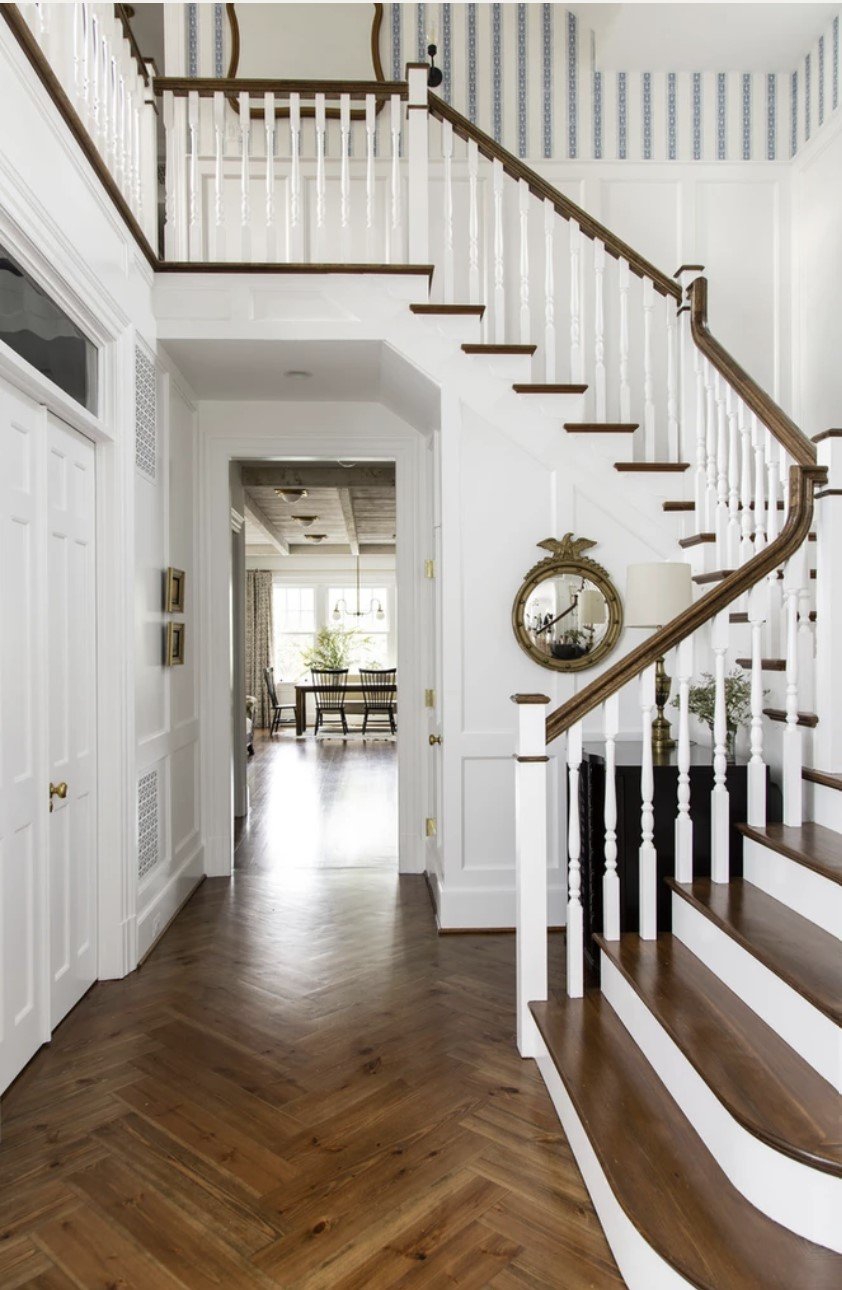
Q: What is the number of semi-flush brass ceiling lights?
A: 3